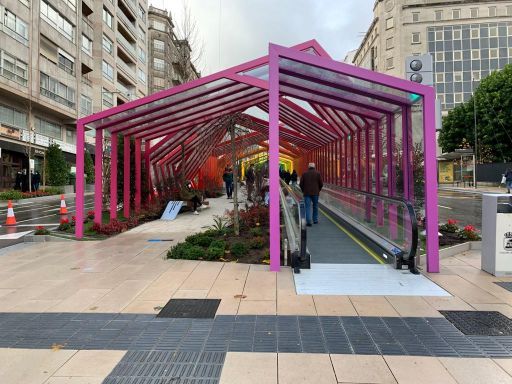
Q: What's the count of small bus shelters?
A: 1